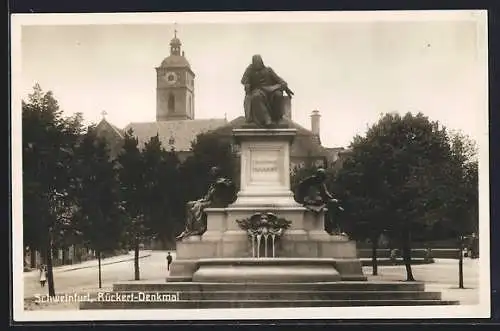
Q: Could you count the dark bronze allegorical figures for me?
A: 2